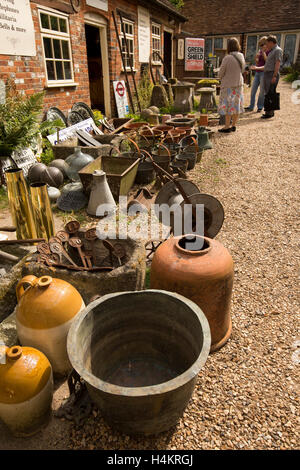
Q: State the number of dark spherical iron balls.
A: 3